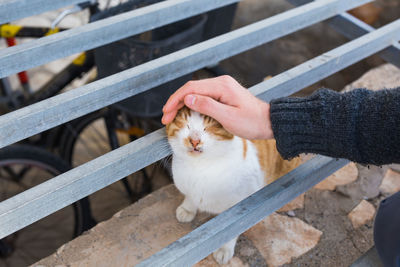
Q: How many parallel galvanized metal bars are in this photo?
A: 5